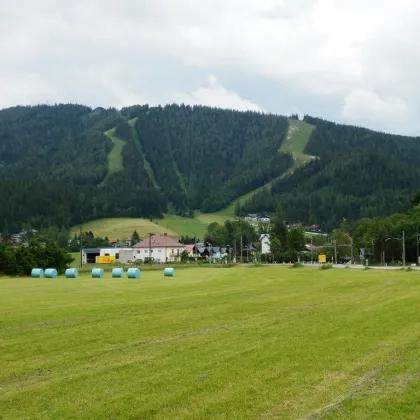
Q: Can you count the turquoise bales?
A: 7